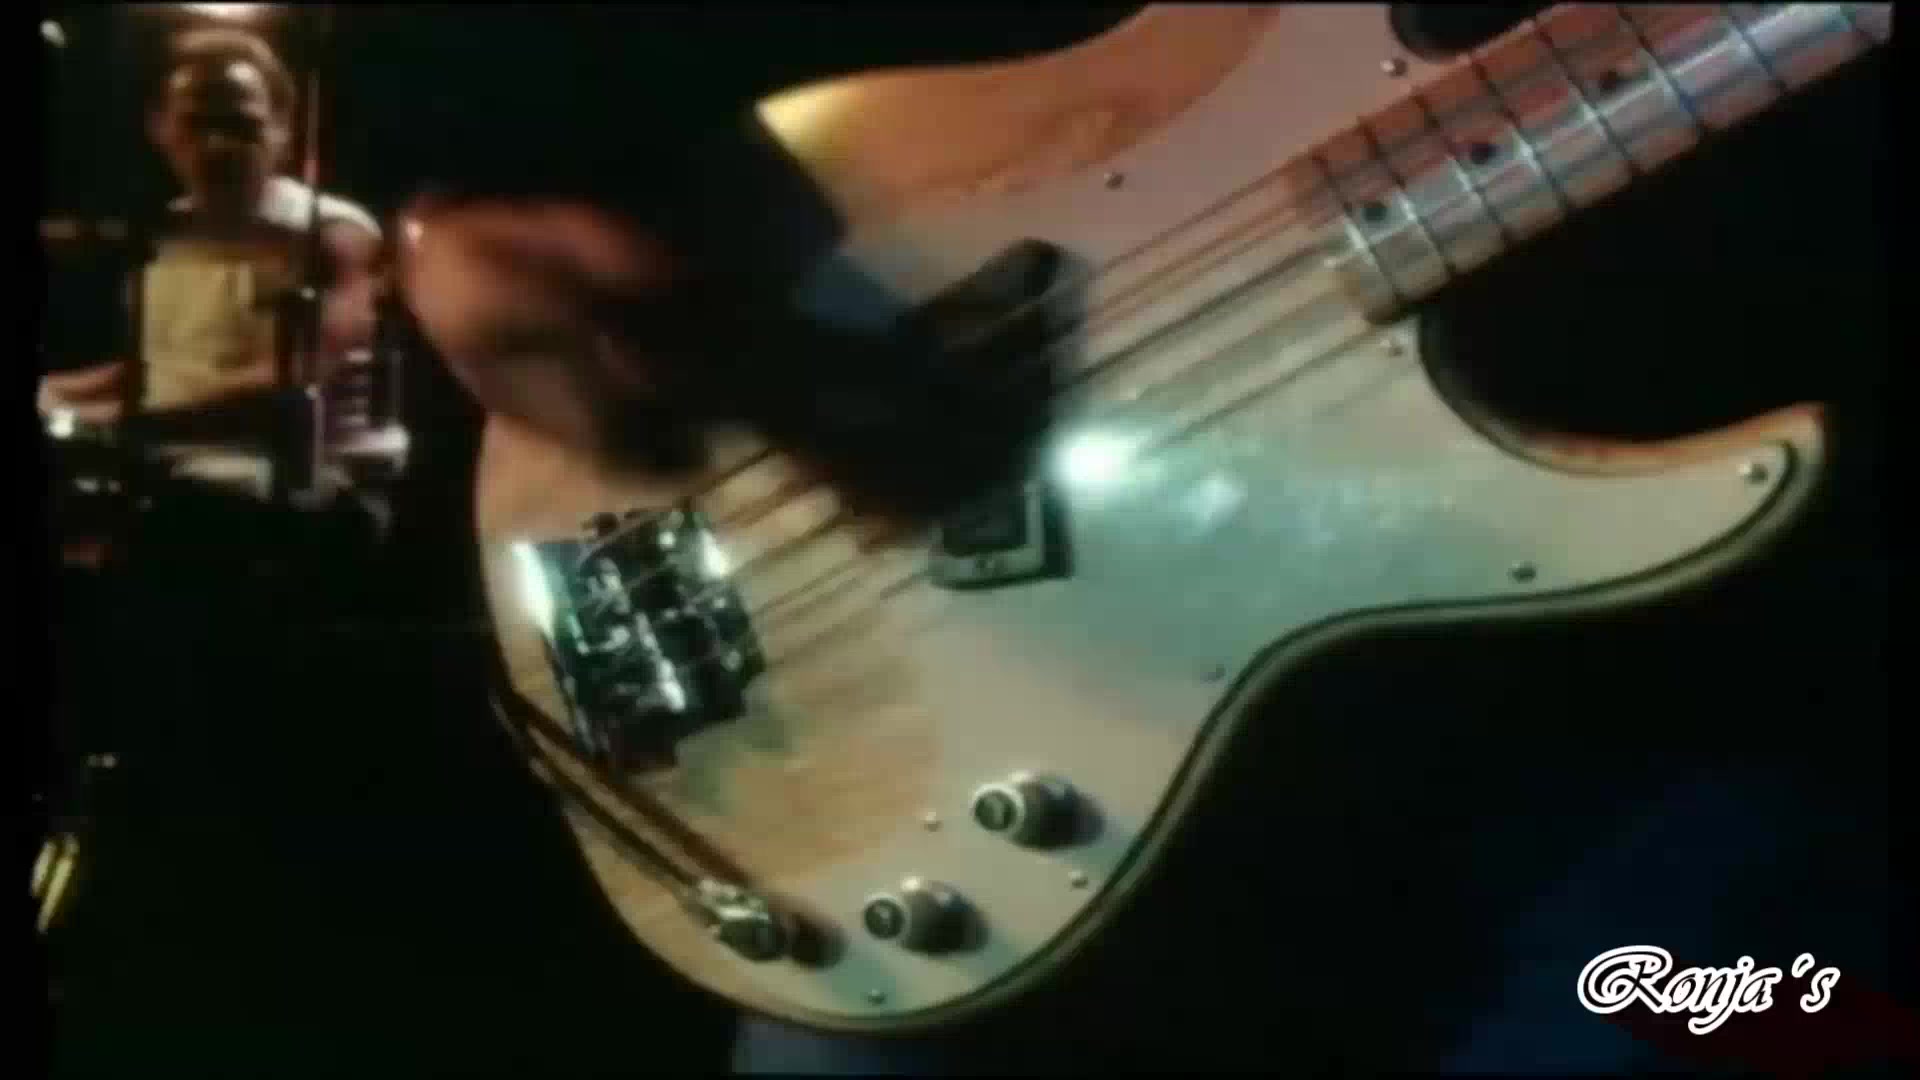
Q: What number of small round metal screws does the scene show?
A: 9